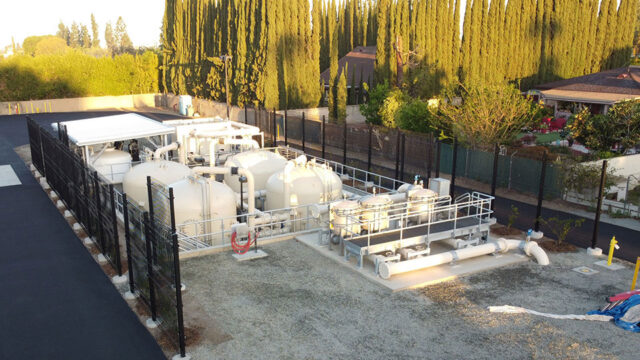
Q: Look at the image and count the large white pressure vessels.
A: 4